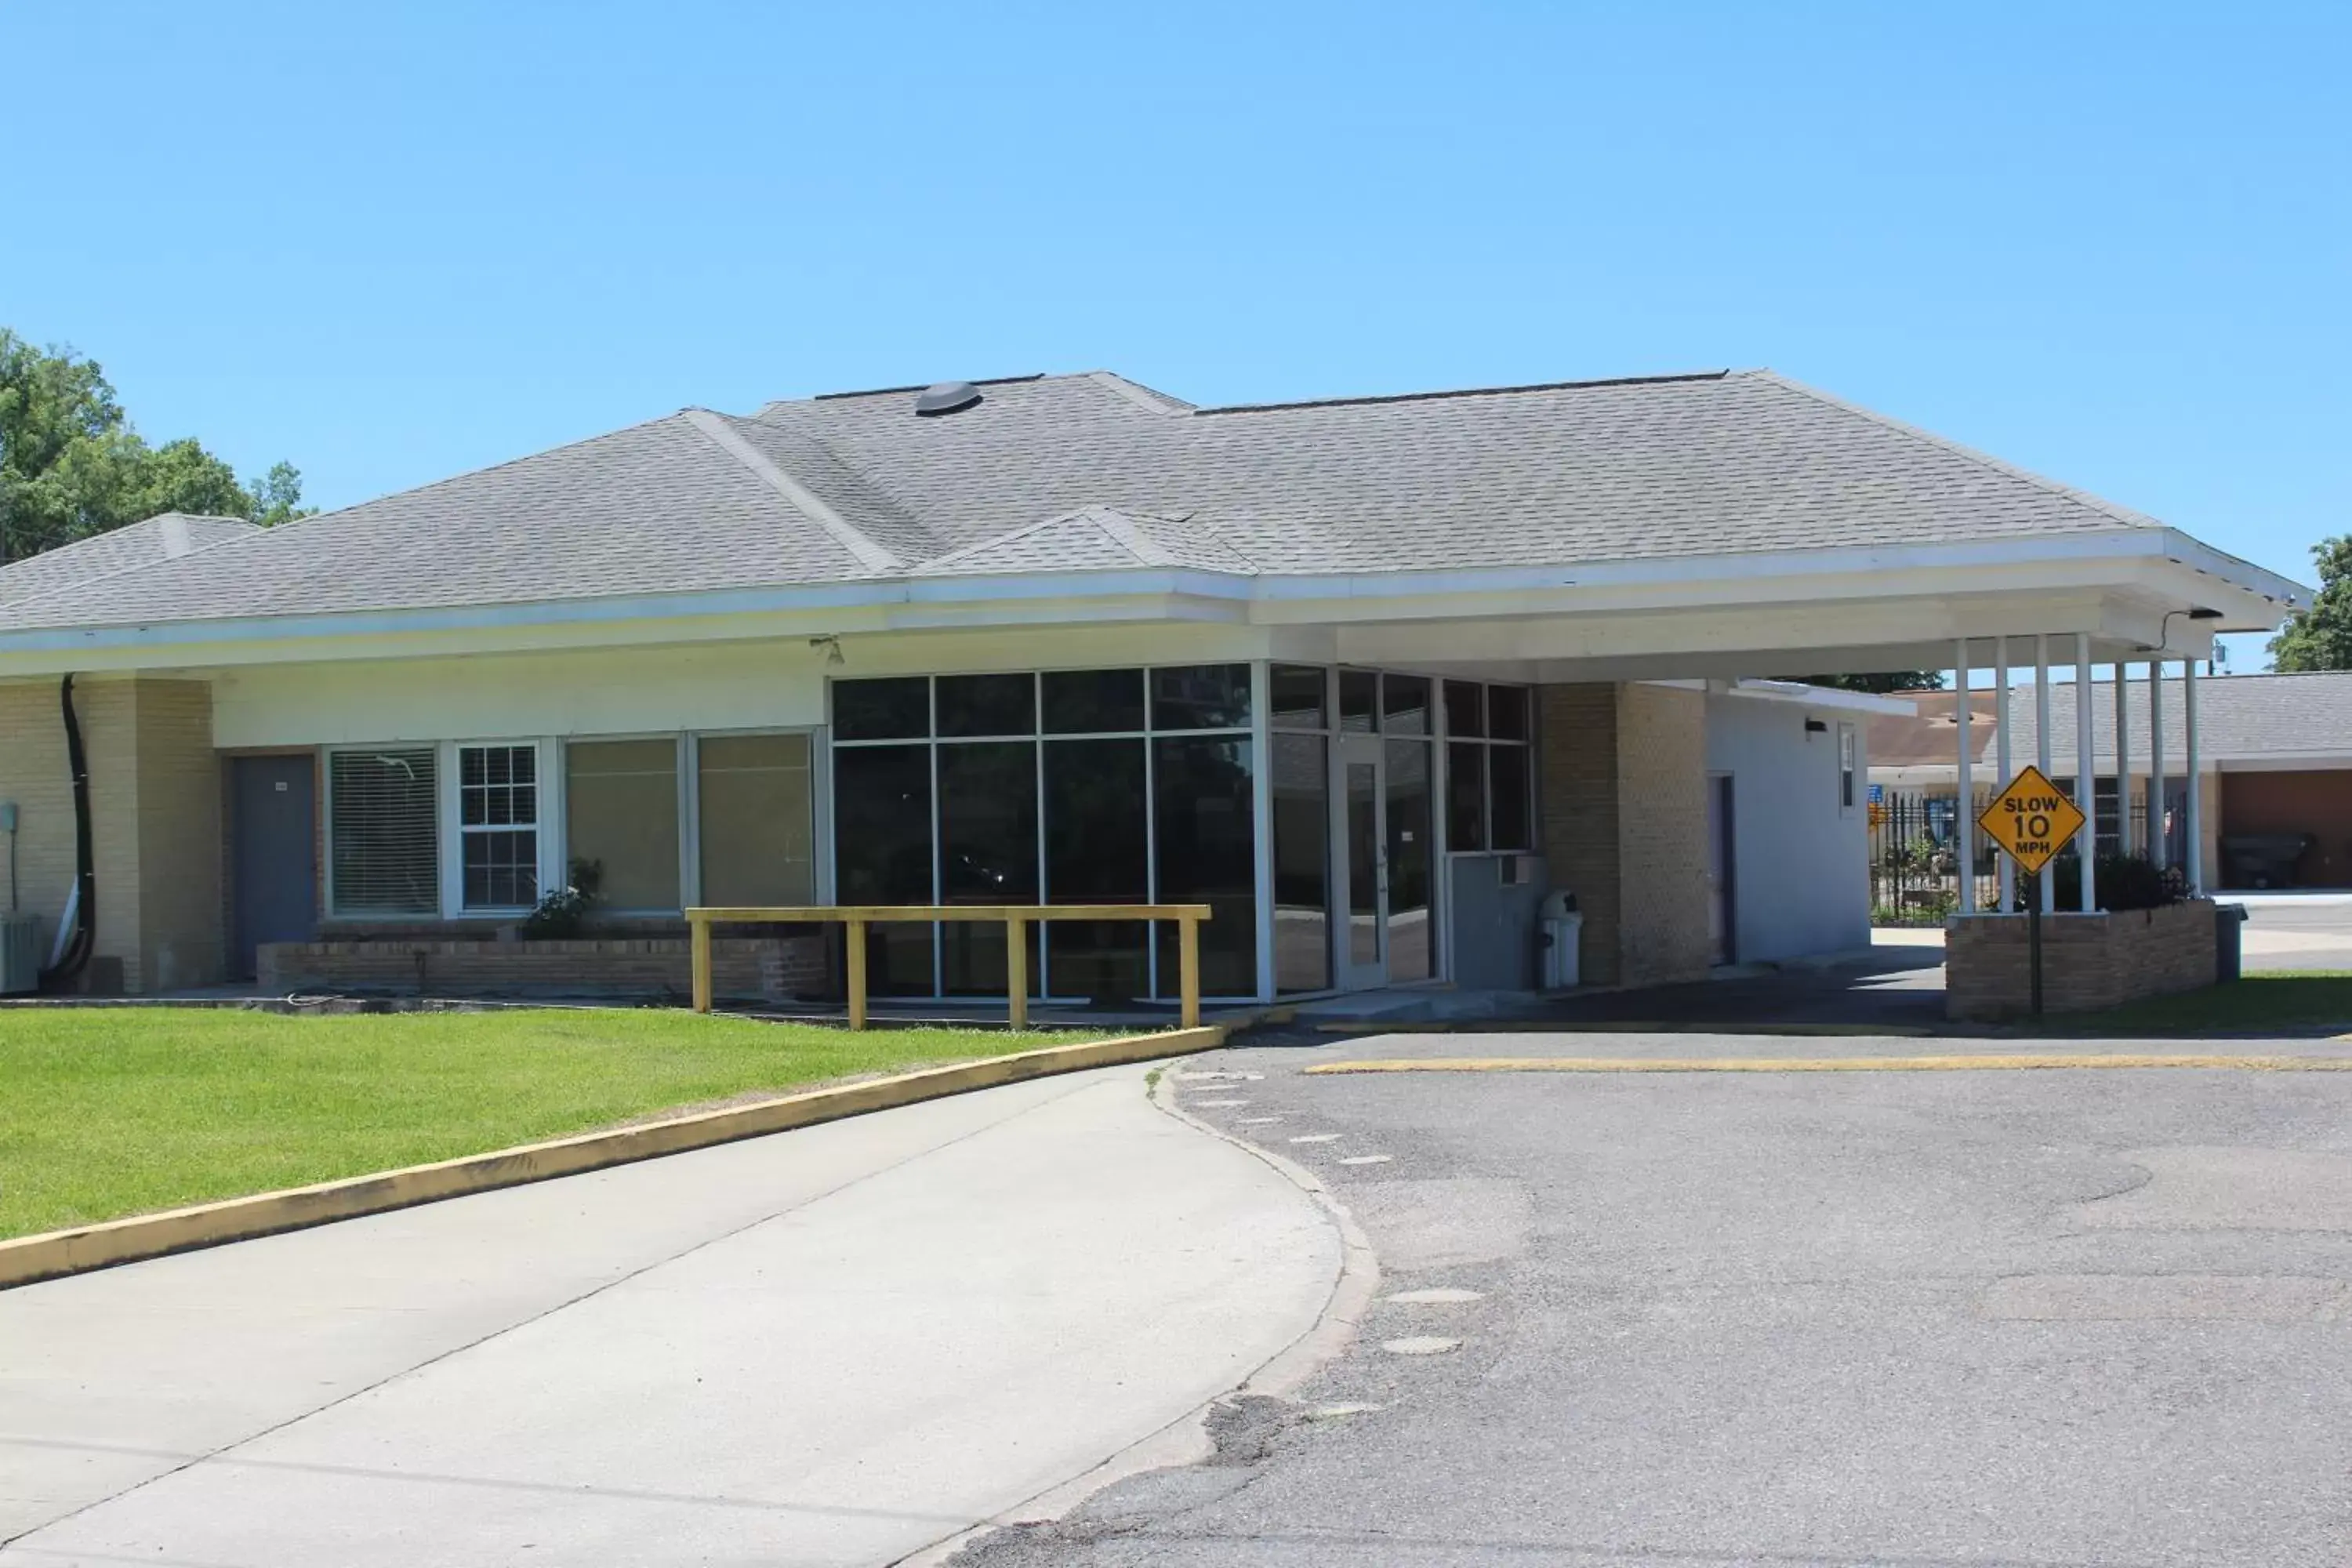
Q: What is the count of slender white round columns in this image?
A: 7